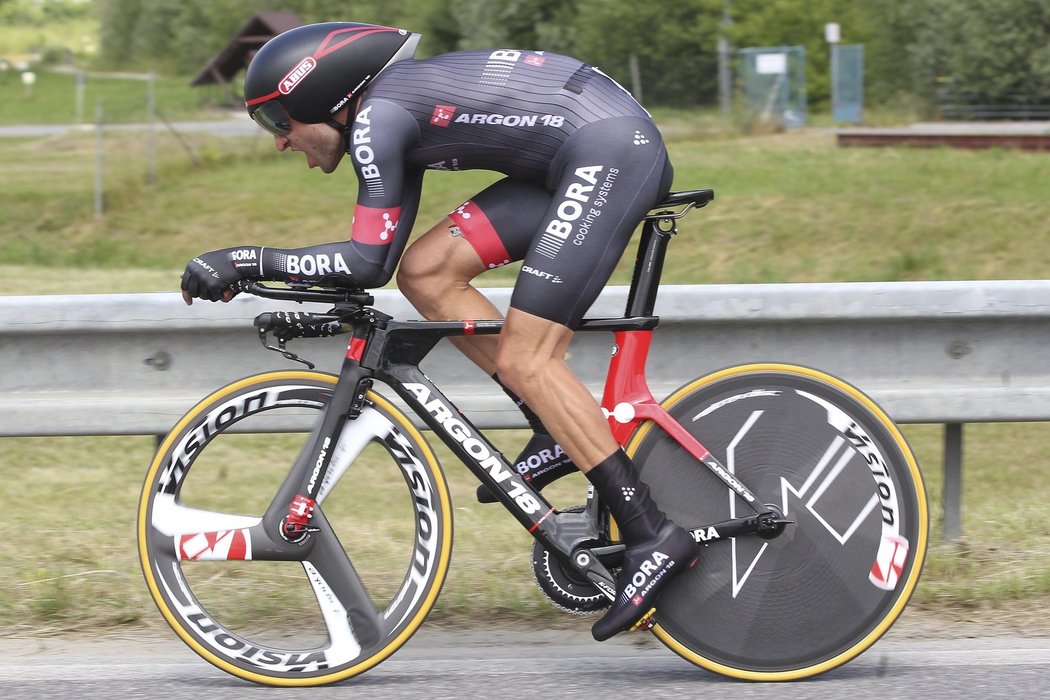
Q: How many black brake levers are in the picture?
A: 2